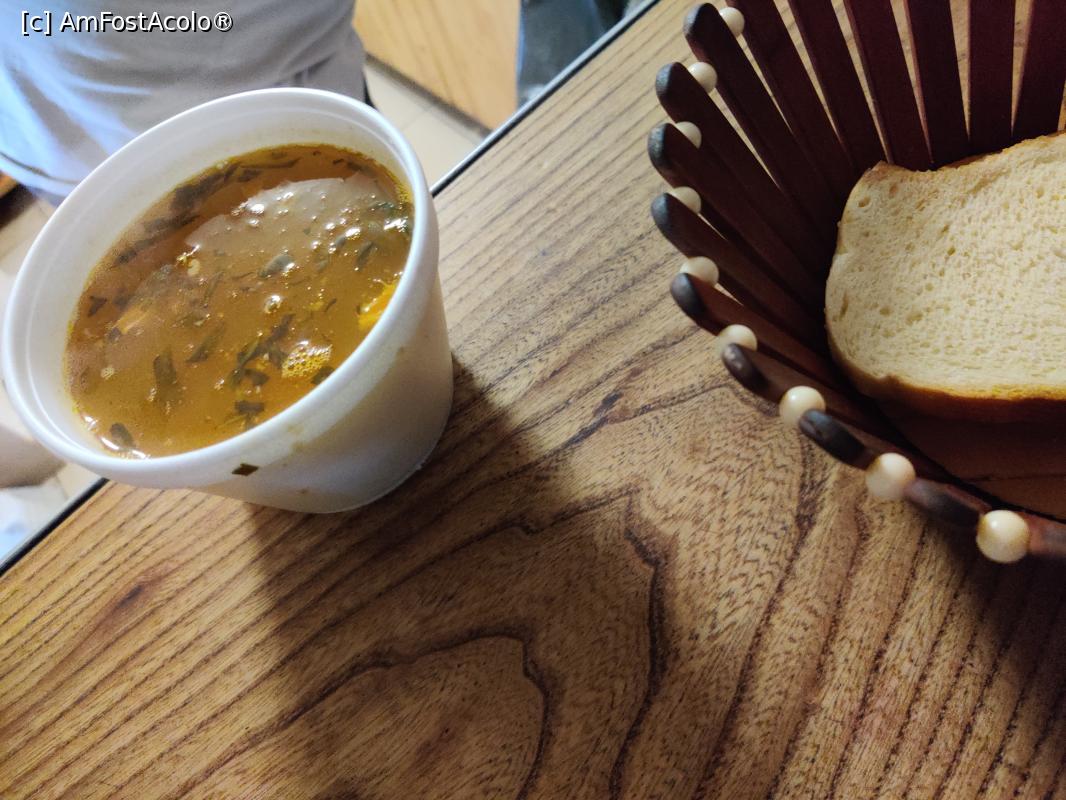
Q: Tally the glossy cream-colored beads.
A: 9